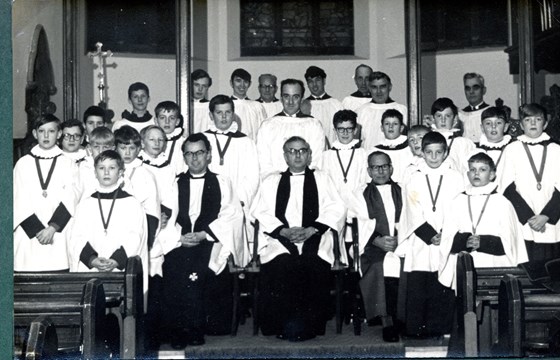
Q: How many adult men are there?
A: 11